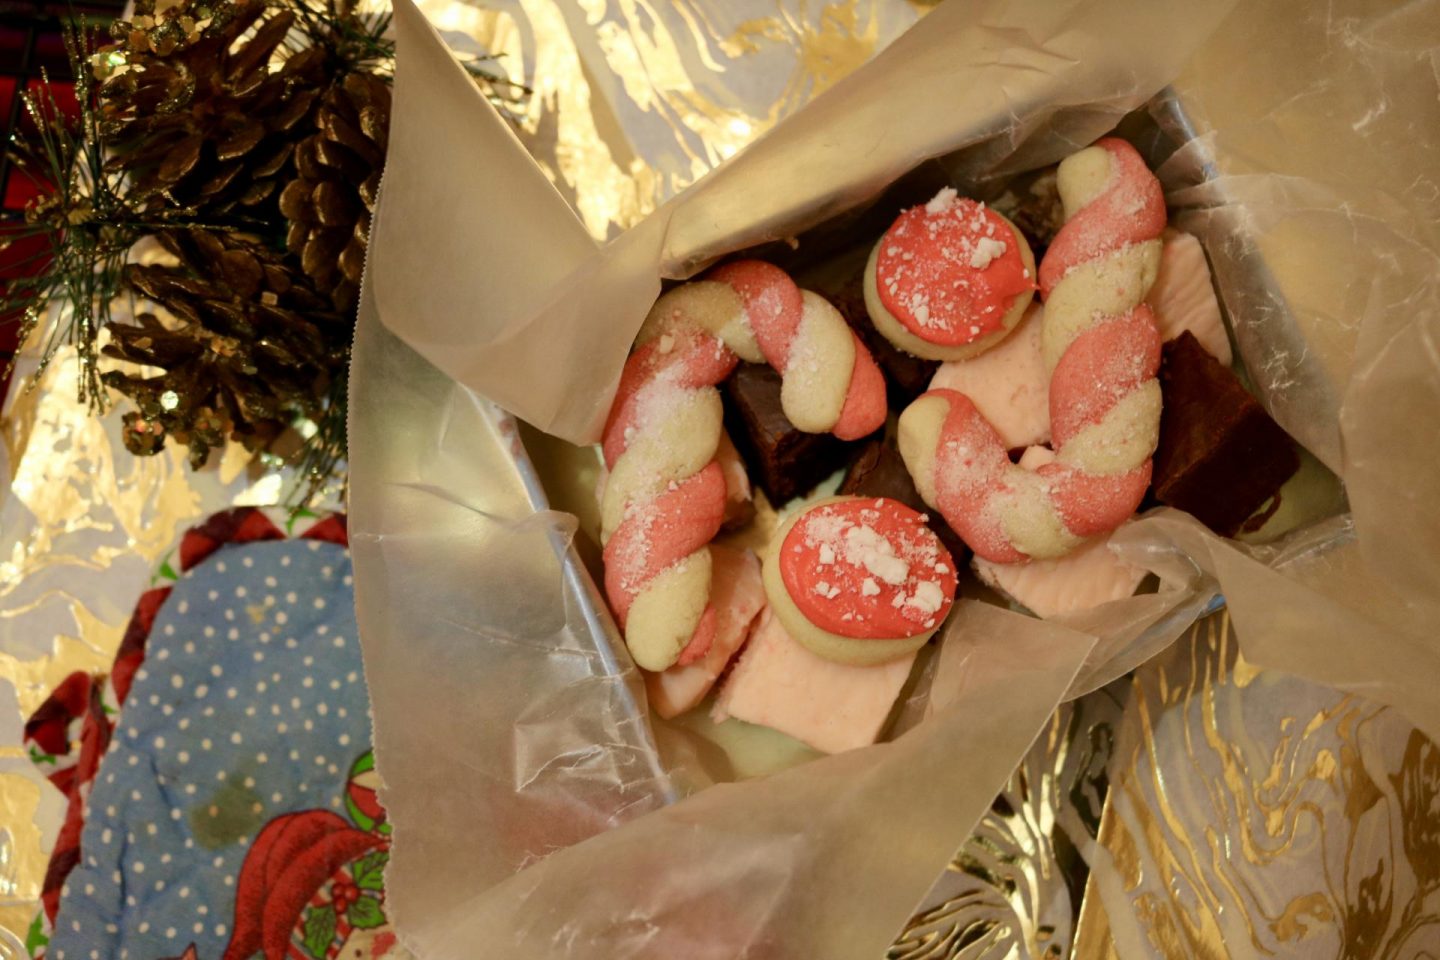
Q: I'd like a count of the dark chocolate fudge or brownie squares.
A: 4